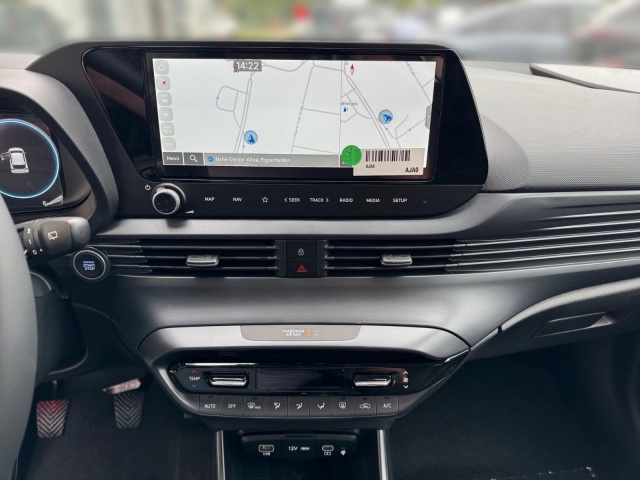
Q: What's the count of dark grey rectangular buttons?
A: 9